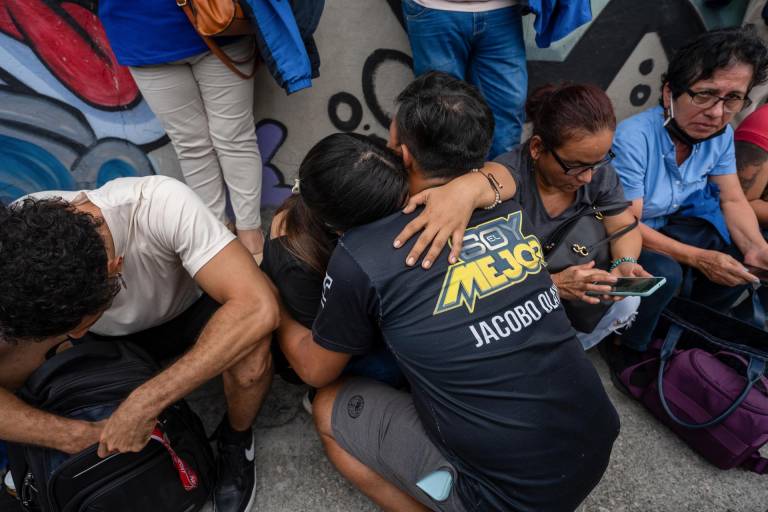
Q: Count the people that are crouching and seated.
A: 6